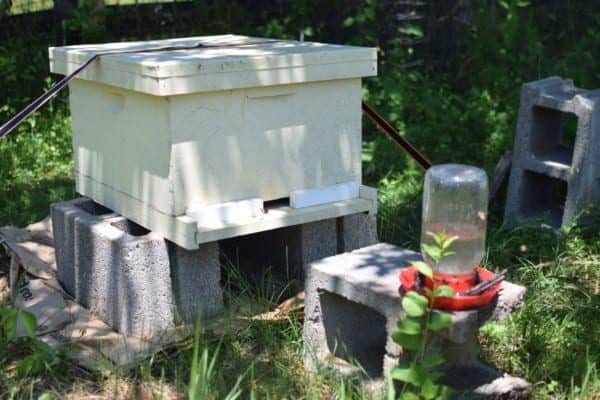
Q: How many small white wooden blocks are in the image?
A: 2